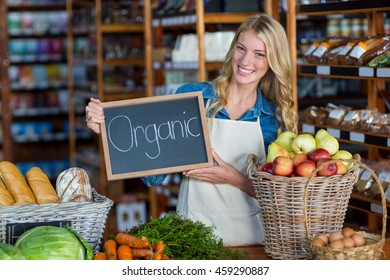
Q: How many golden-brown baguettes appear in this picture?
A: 3